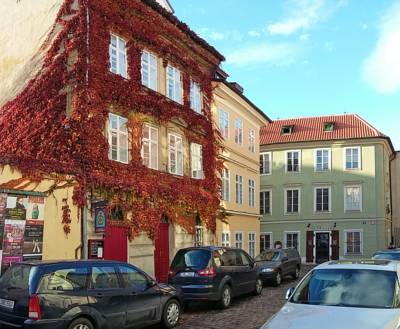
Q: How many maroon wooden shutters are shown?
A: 2